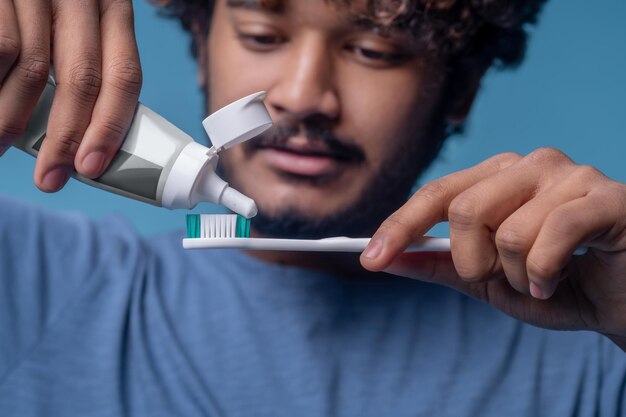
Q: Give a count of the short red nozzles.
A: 0